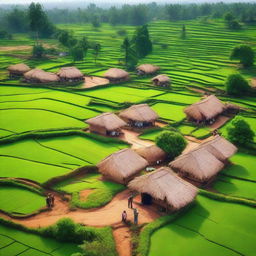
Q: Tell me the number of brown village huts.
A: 14